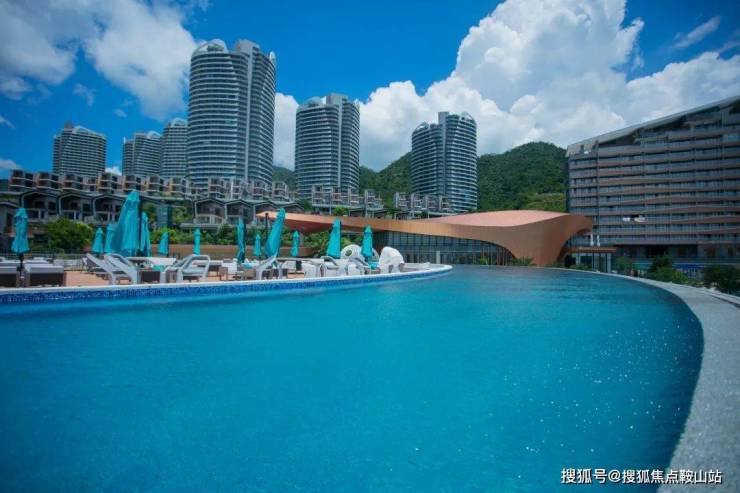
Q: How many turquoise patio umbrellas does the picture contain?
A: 13